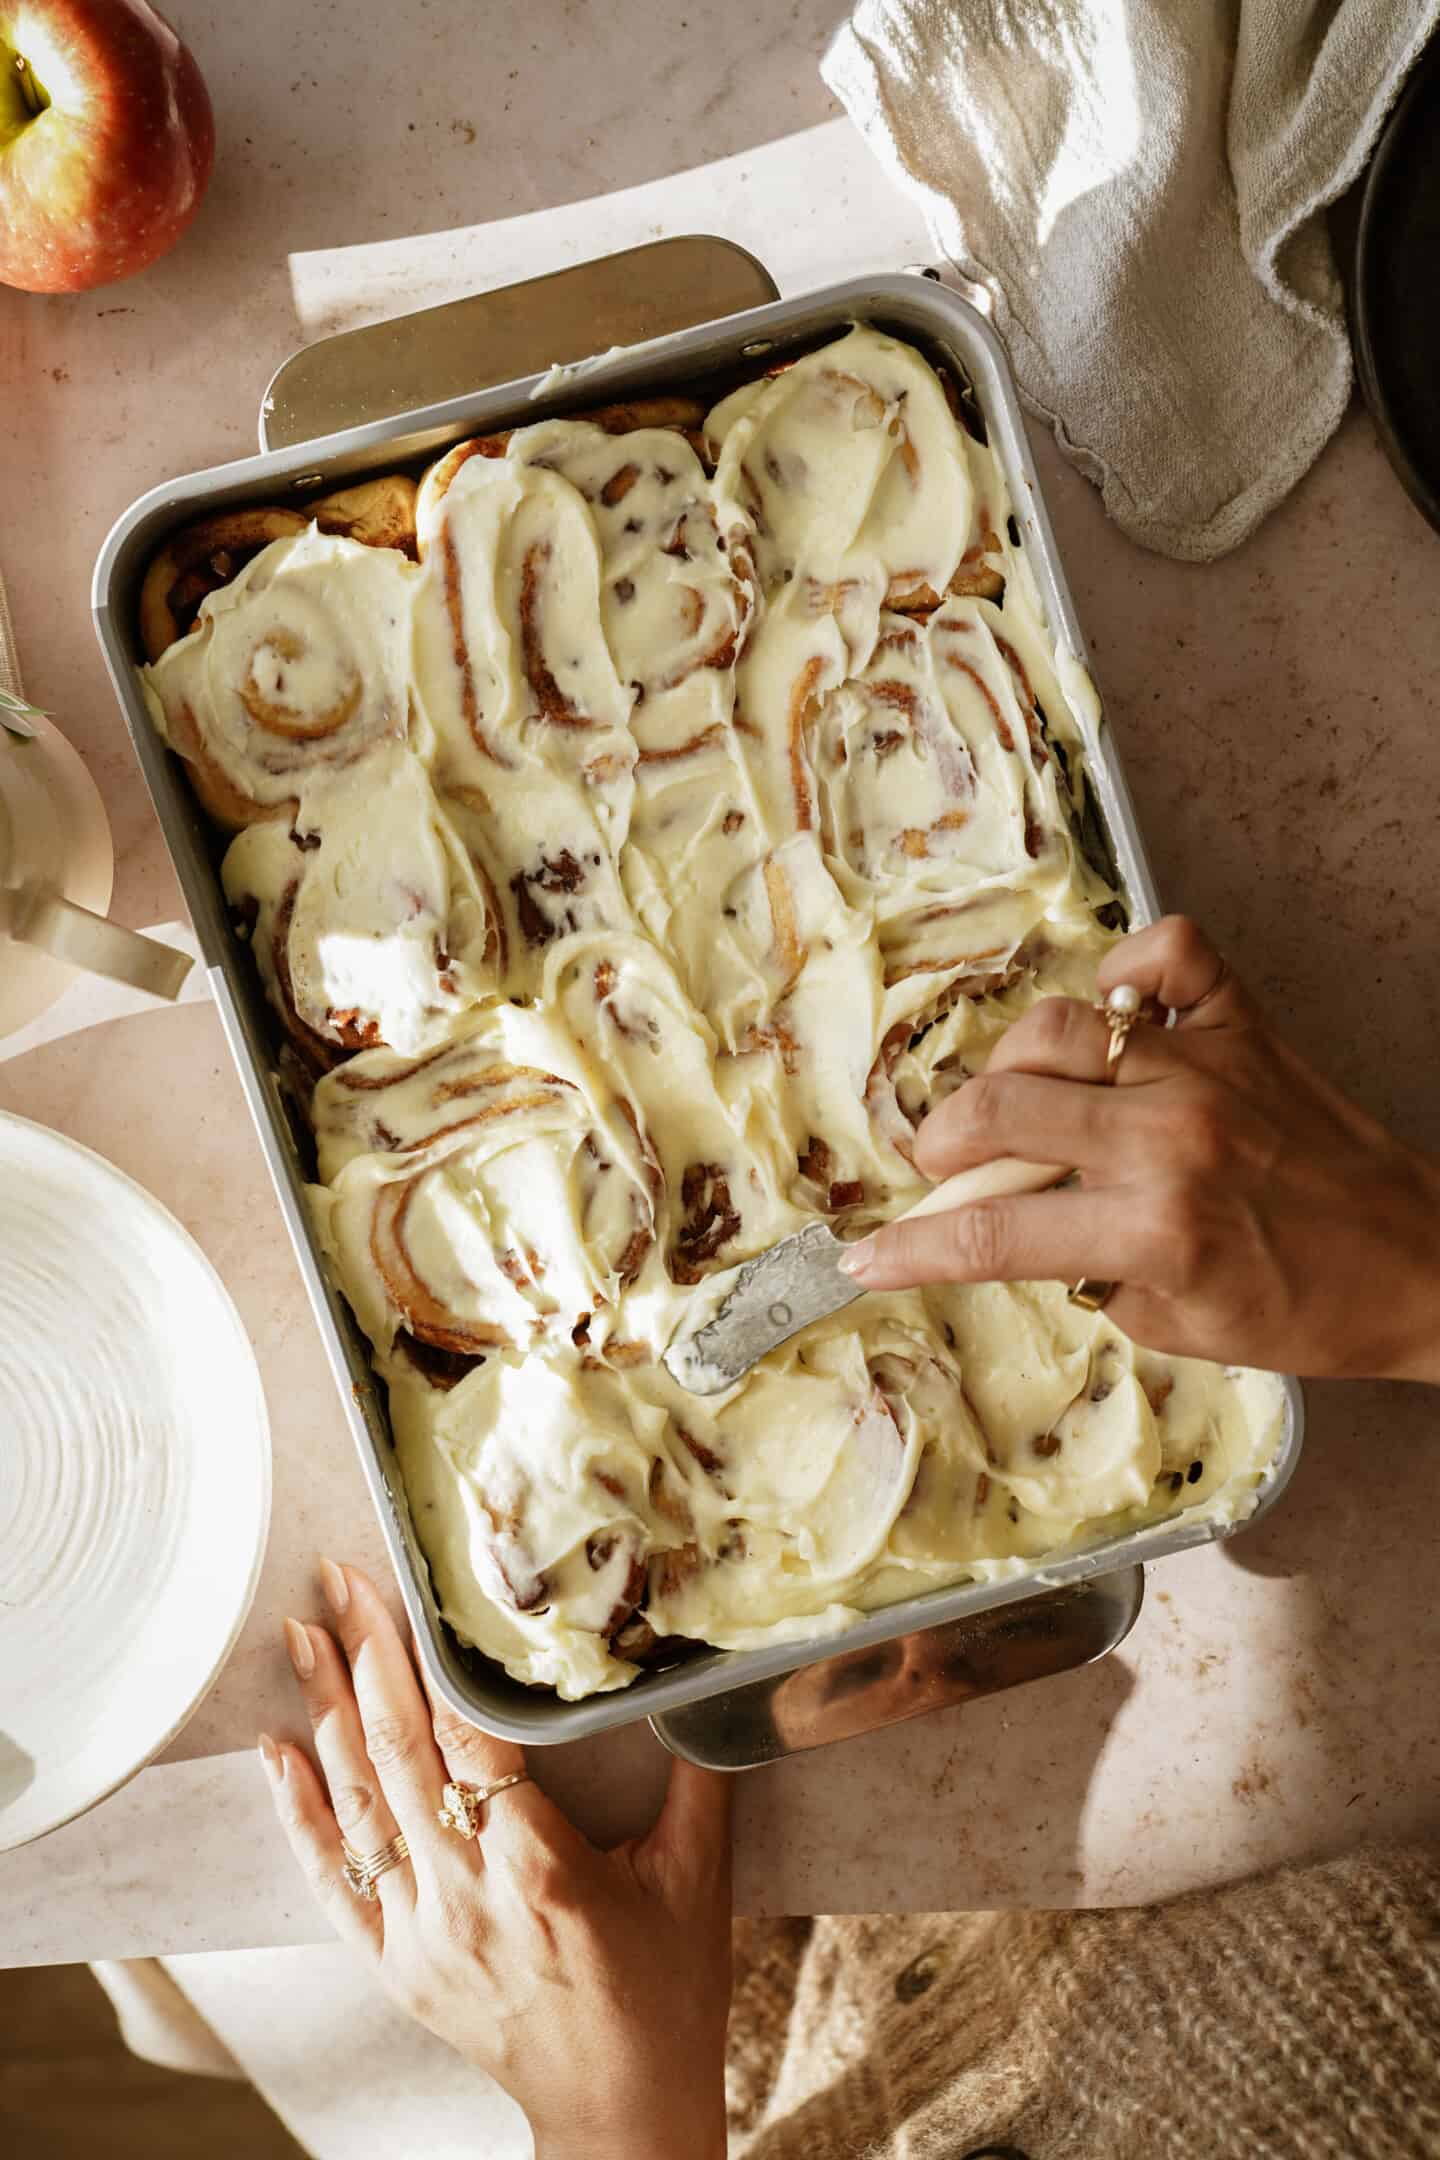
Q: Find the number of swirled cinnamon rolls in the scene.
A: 12